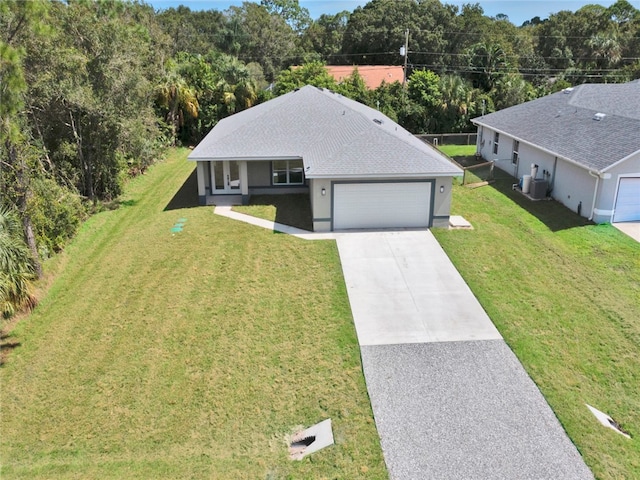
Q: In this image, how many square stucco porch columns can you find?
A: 2